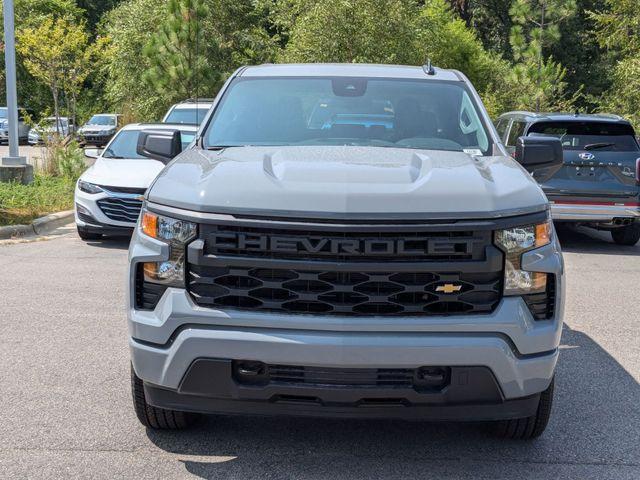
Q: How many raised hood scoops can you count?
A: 2